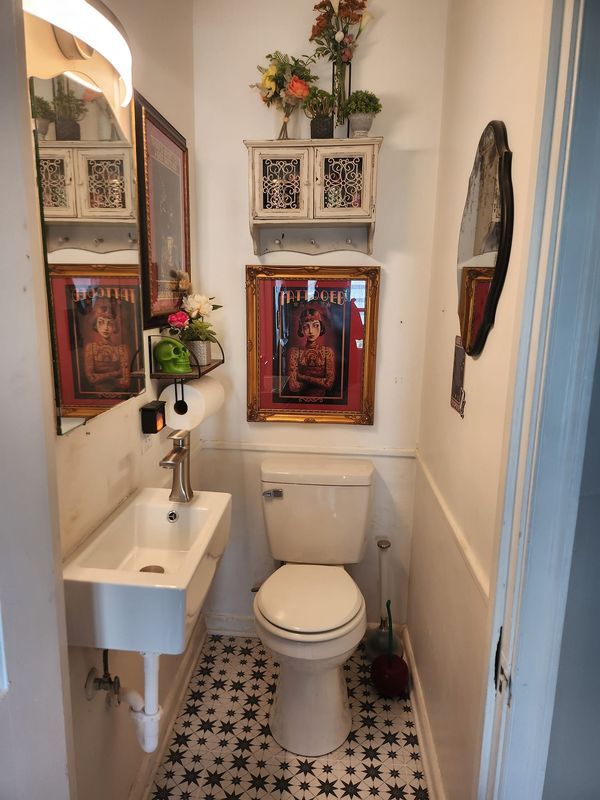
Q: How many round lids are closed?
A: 1